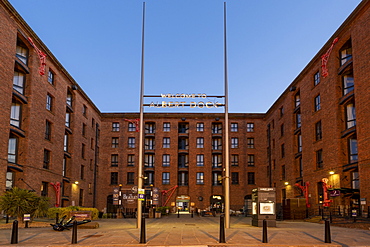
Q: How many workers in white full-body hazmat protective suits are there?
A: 0